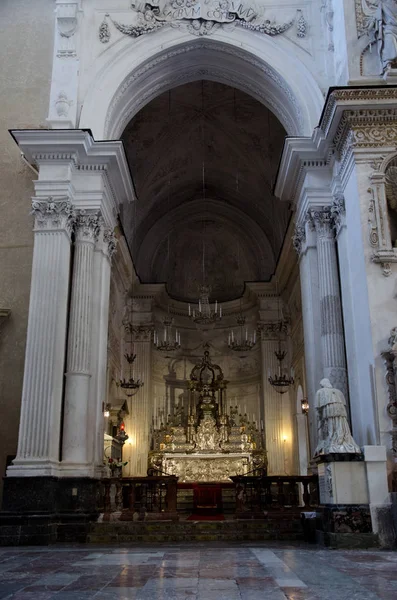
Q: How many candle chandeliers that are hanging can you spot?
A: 5